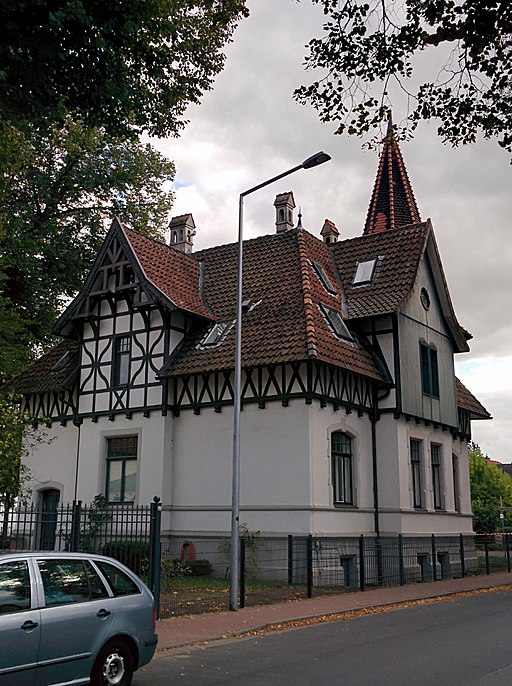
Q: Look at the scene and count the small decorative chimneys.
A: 3